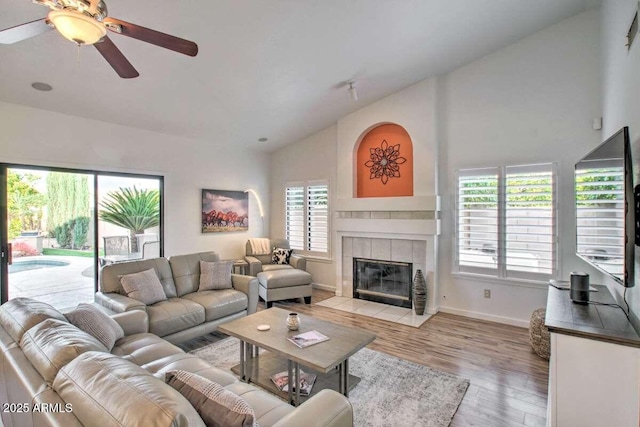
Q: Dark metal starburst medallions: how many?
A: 1